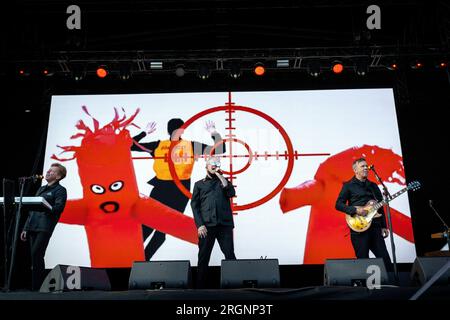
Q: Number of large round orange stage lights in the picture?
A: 3